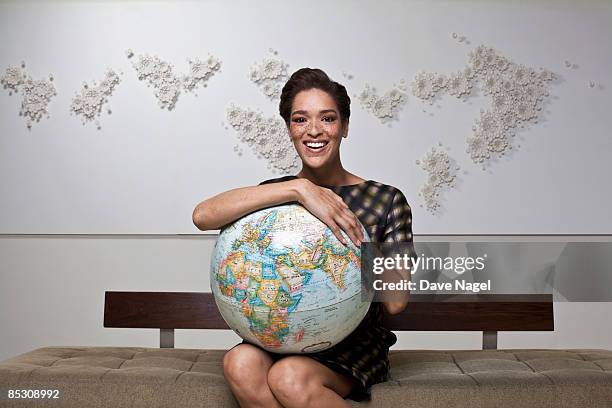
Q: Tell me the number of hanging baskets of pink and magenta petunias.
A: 0